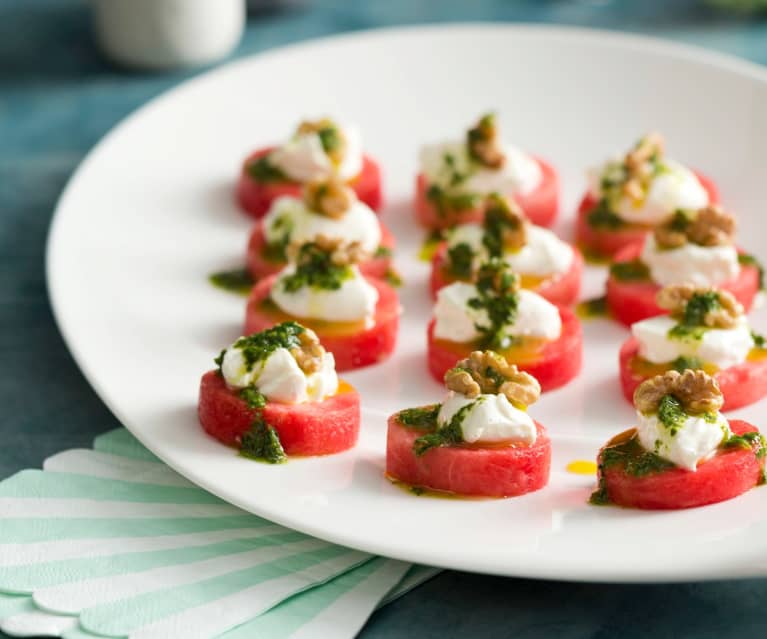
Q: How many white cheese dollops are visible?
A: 12